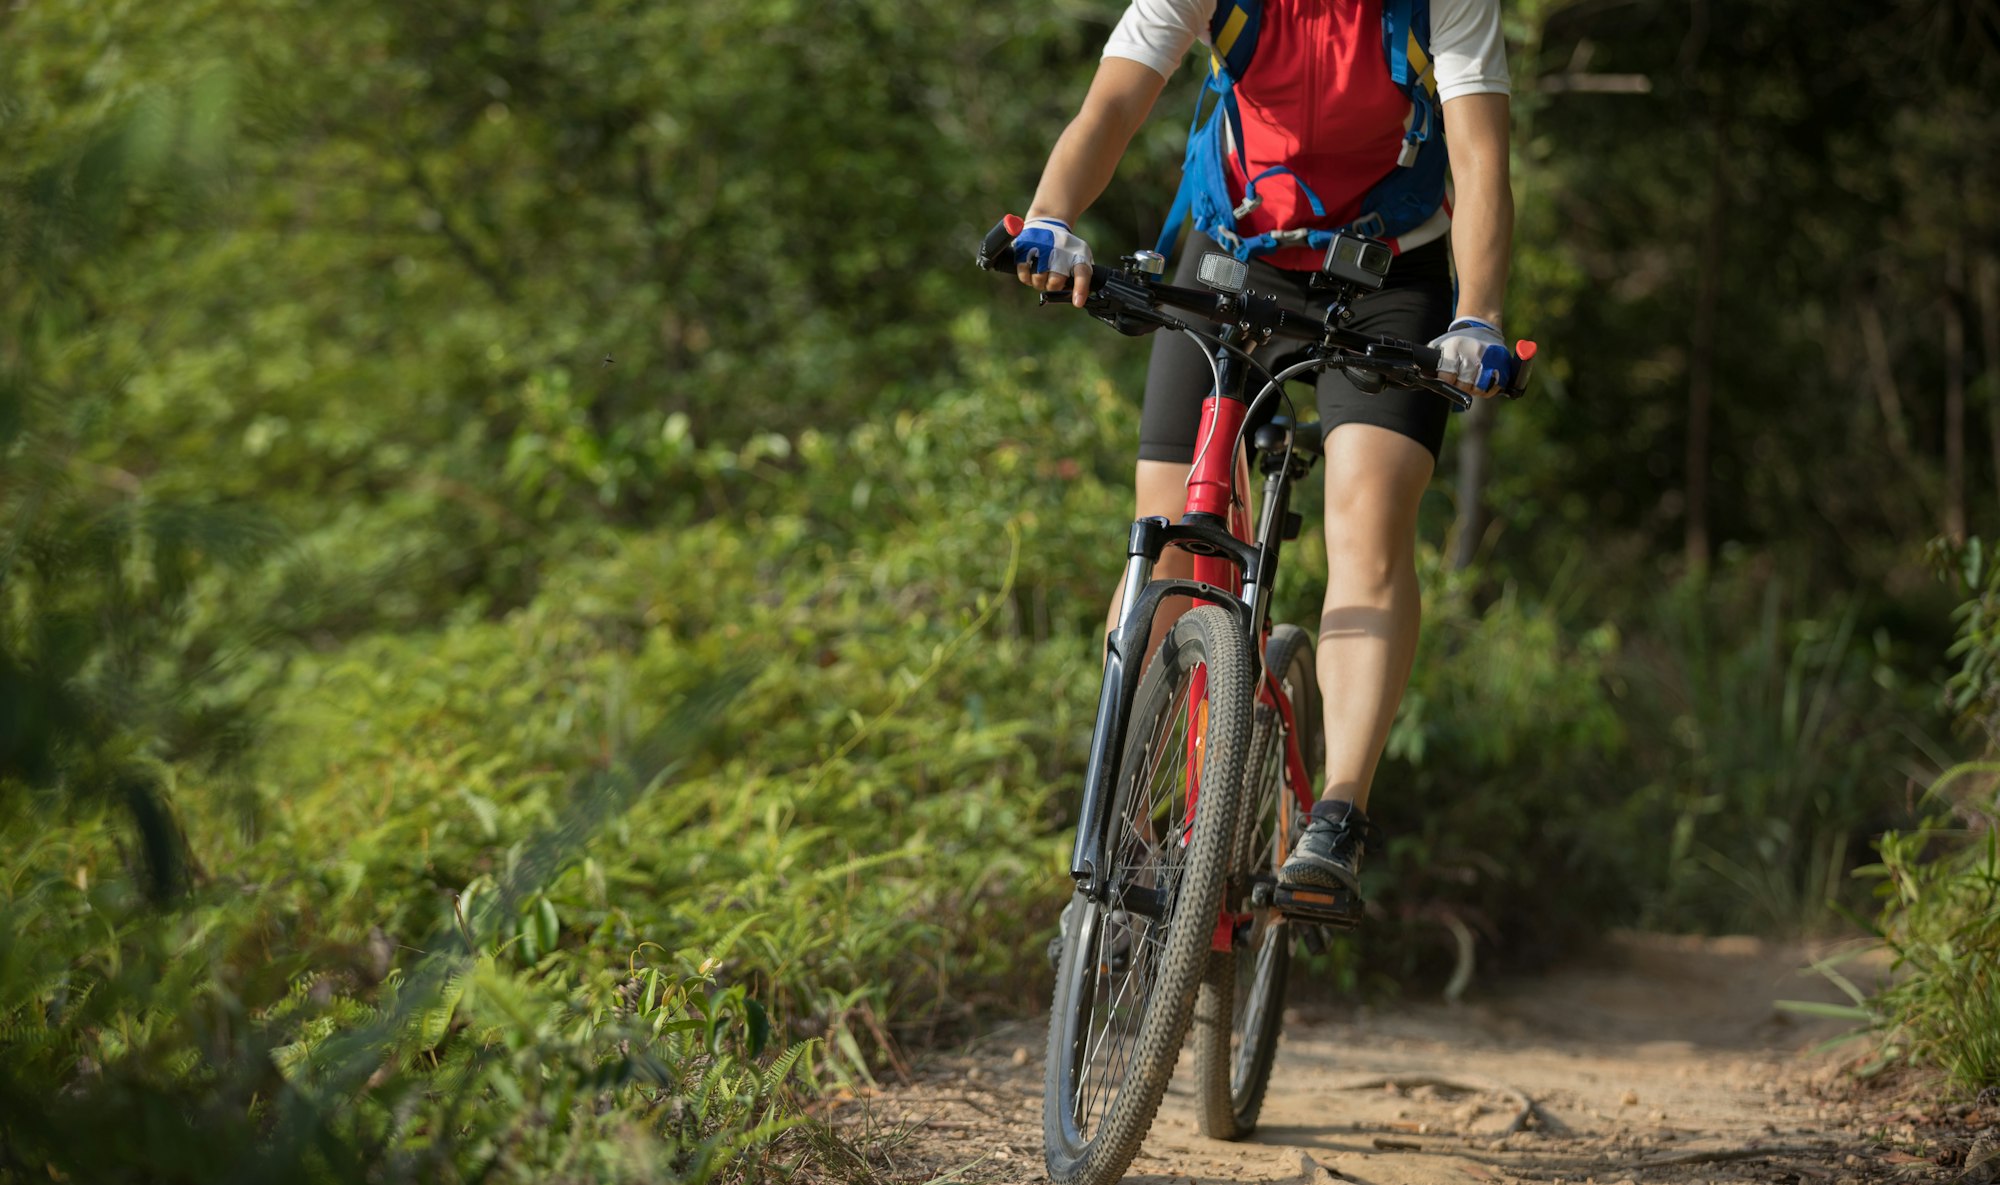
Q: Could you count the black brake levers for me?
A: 2